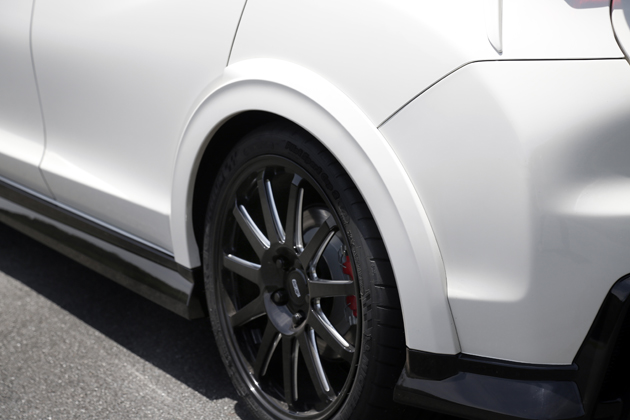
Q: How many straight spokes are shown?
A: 11